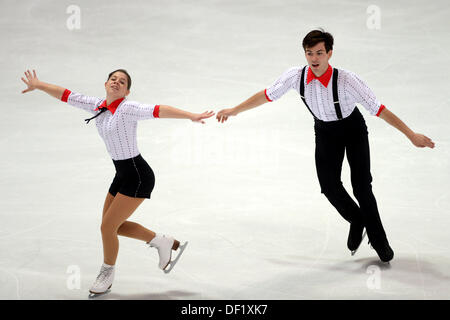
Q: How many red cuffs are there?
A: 4